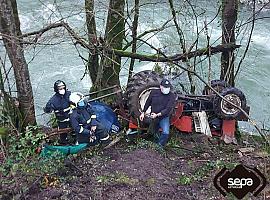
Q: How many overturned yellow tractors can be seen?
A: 0